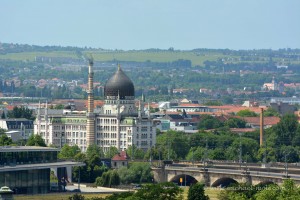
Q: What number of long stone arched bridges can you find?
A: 1